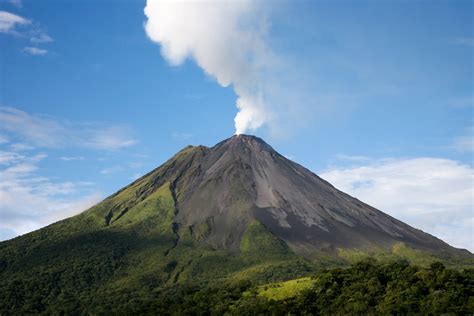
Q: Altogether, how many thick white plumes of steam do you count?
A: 1